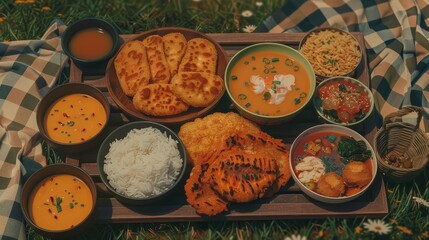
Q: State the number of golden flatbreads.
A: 6